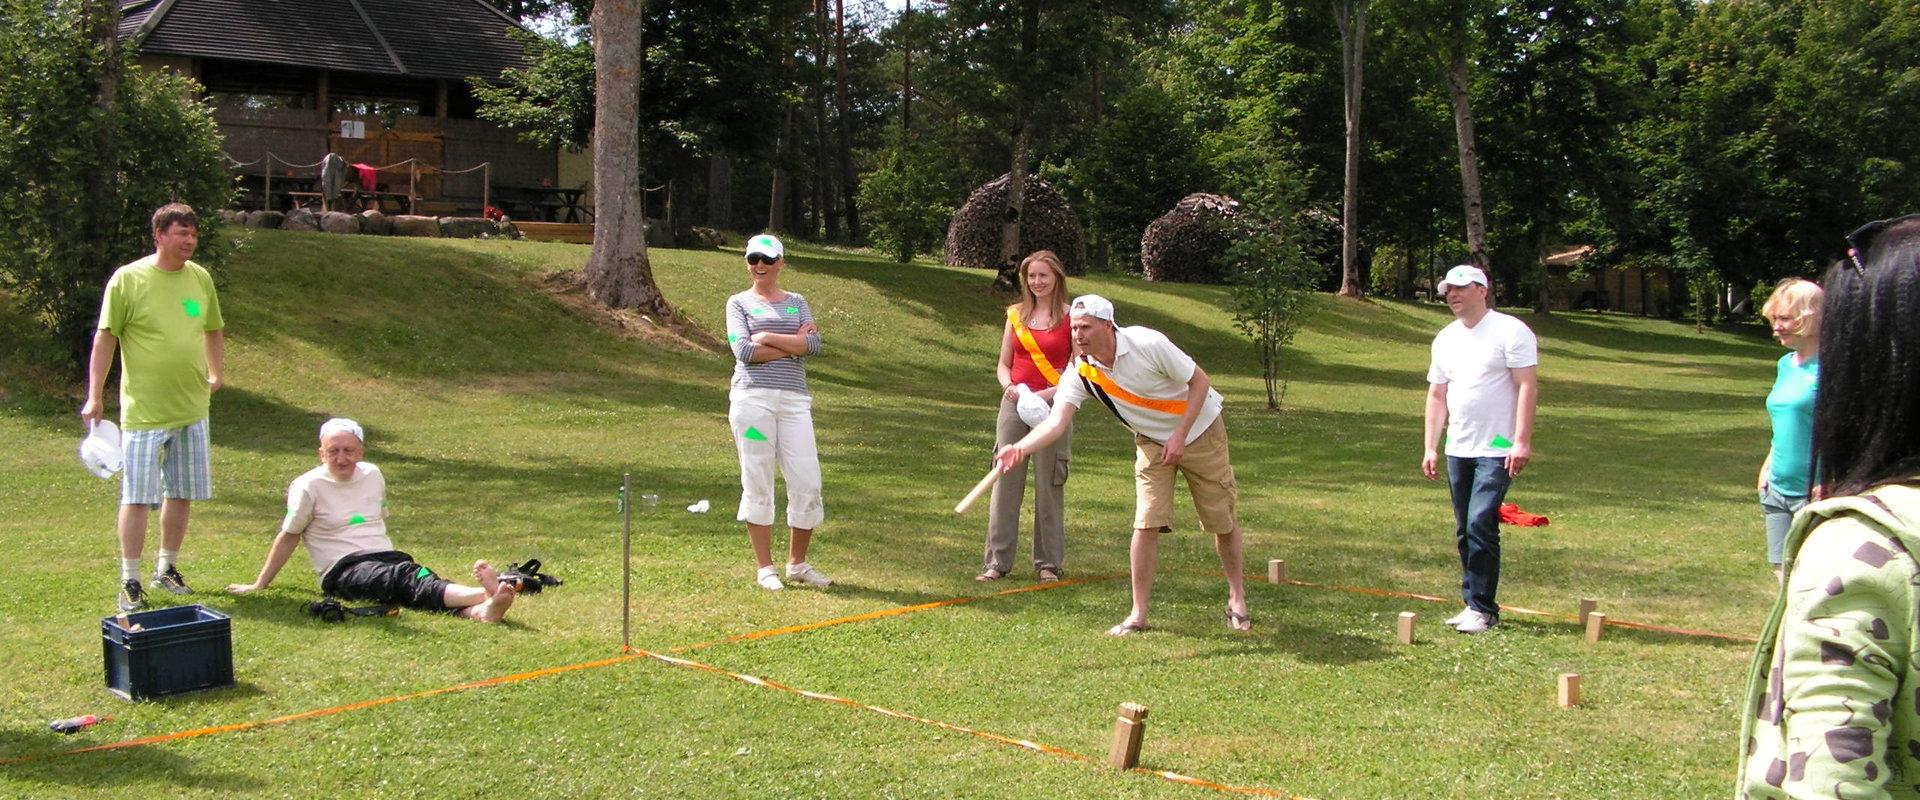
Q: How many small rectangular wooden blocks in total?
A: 5